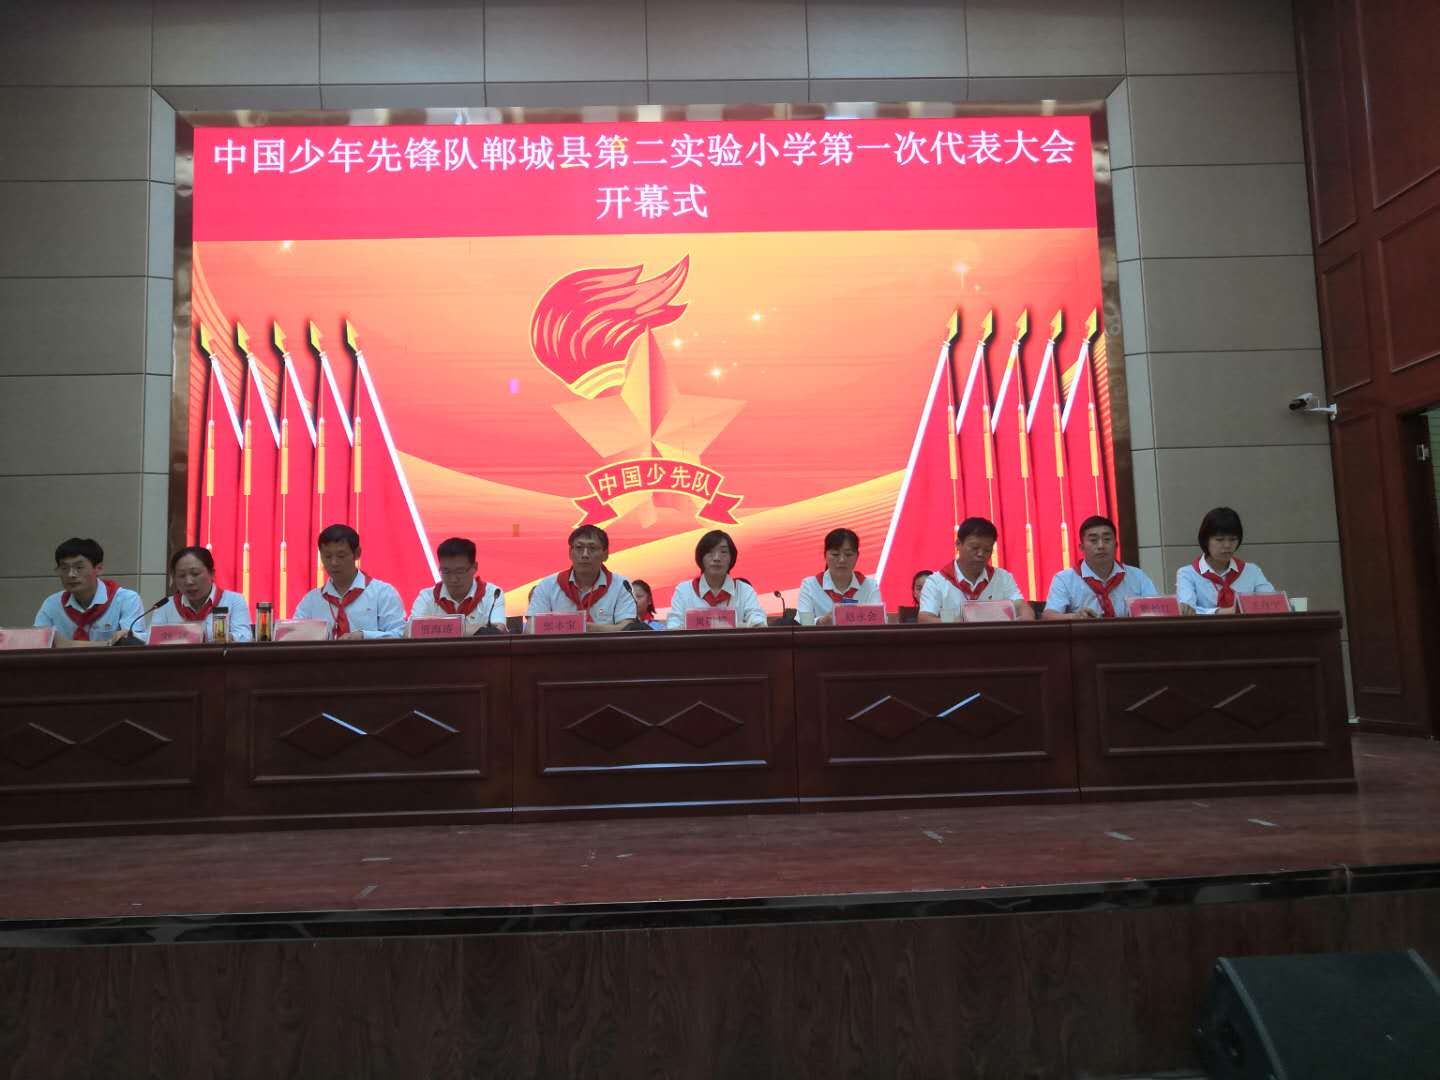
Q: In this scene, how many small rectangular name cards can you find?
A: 10